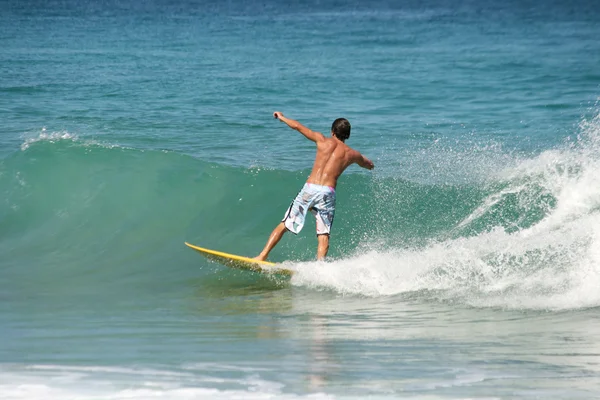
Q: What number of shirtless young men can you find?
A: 1